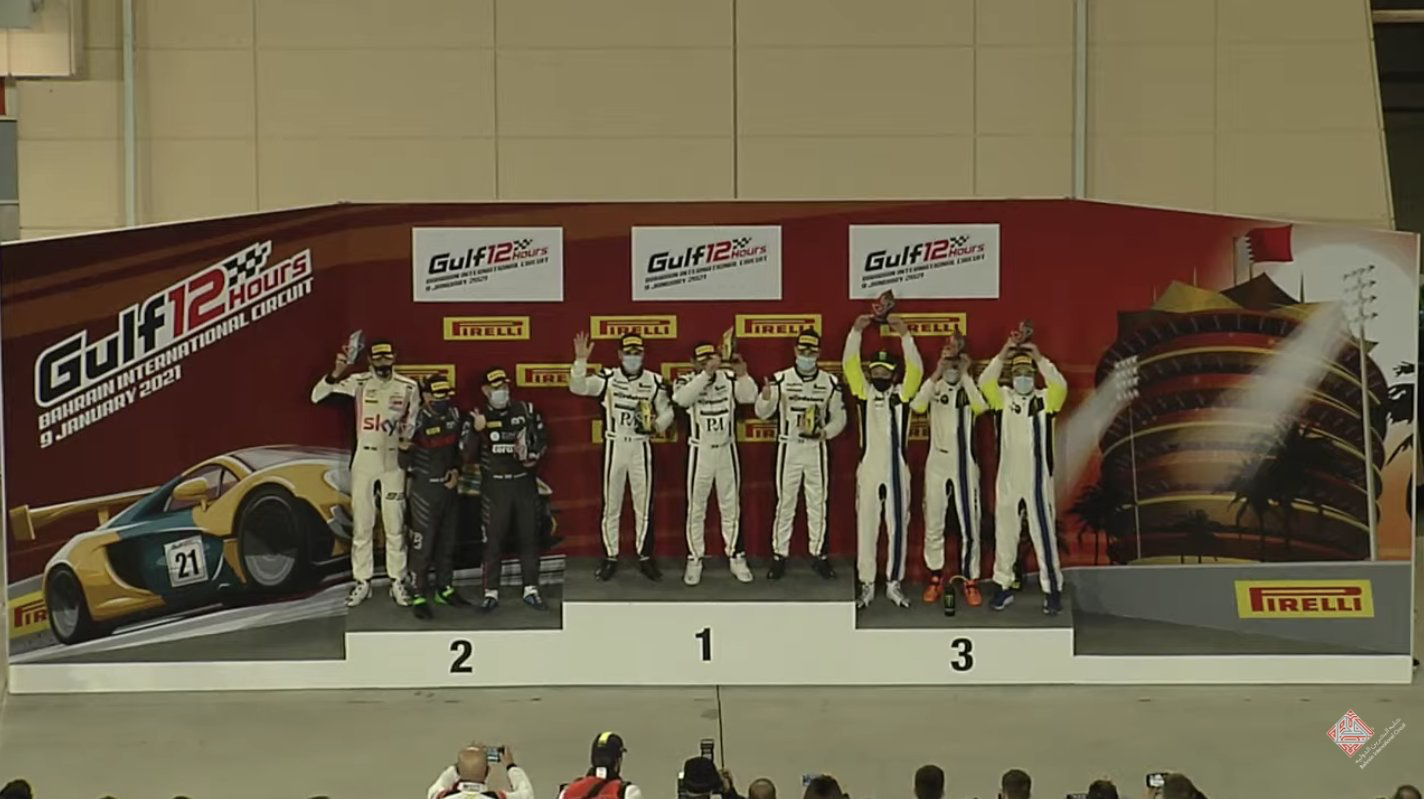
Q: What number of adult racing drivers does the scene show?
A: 9